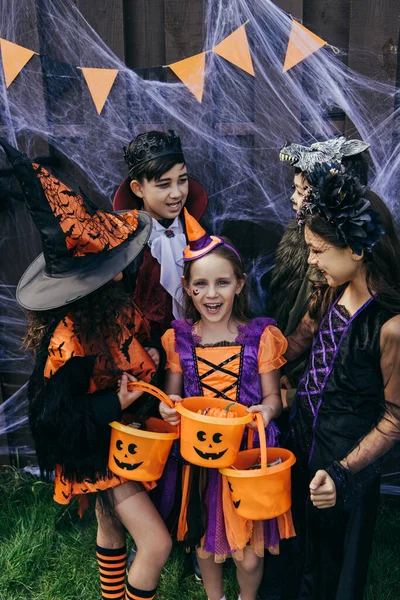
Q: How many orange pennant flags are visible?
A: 5